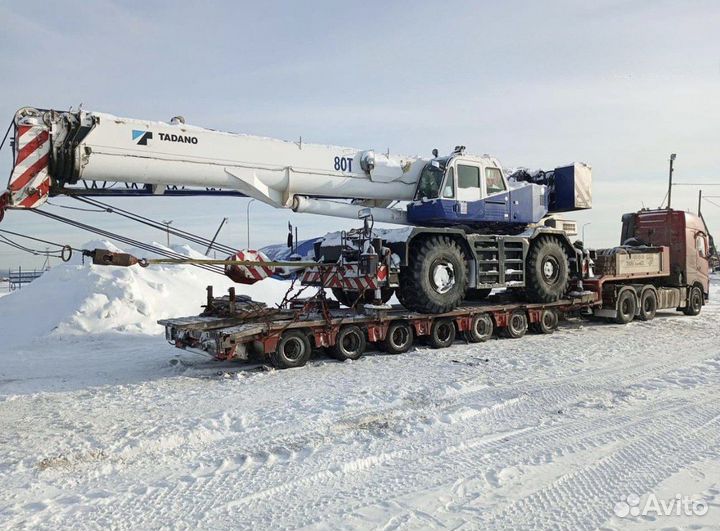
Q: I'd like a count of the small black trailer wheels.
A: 7